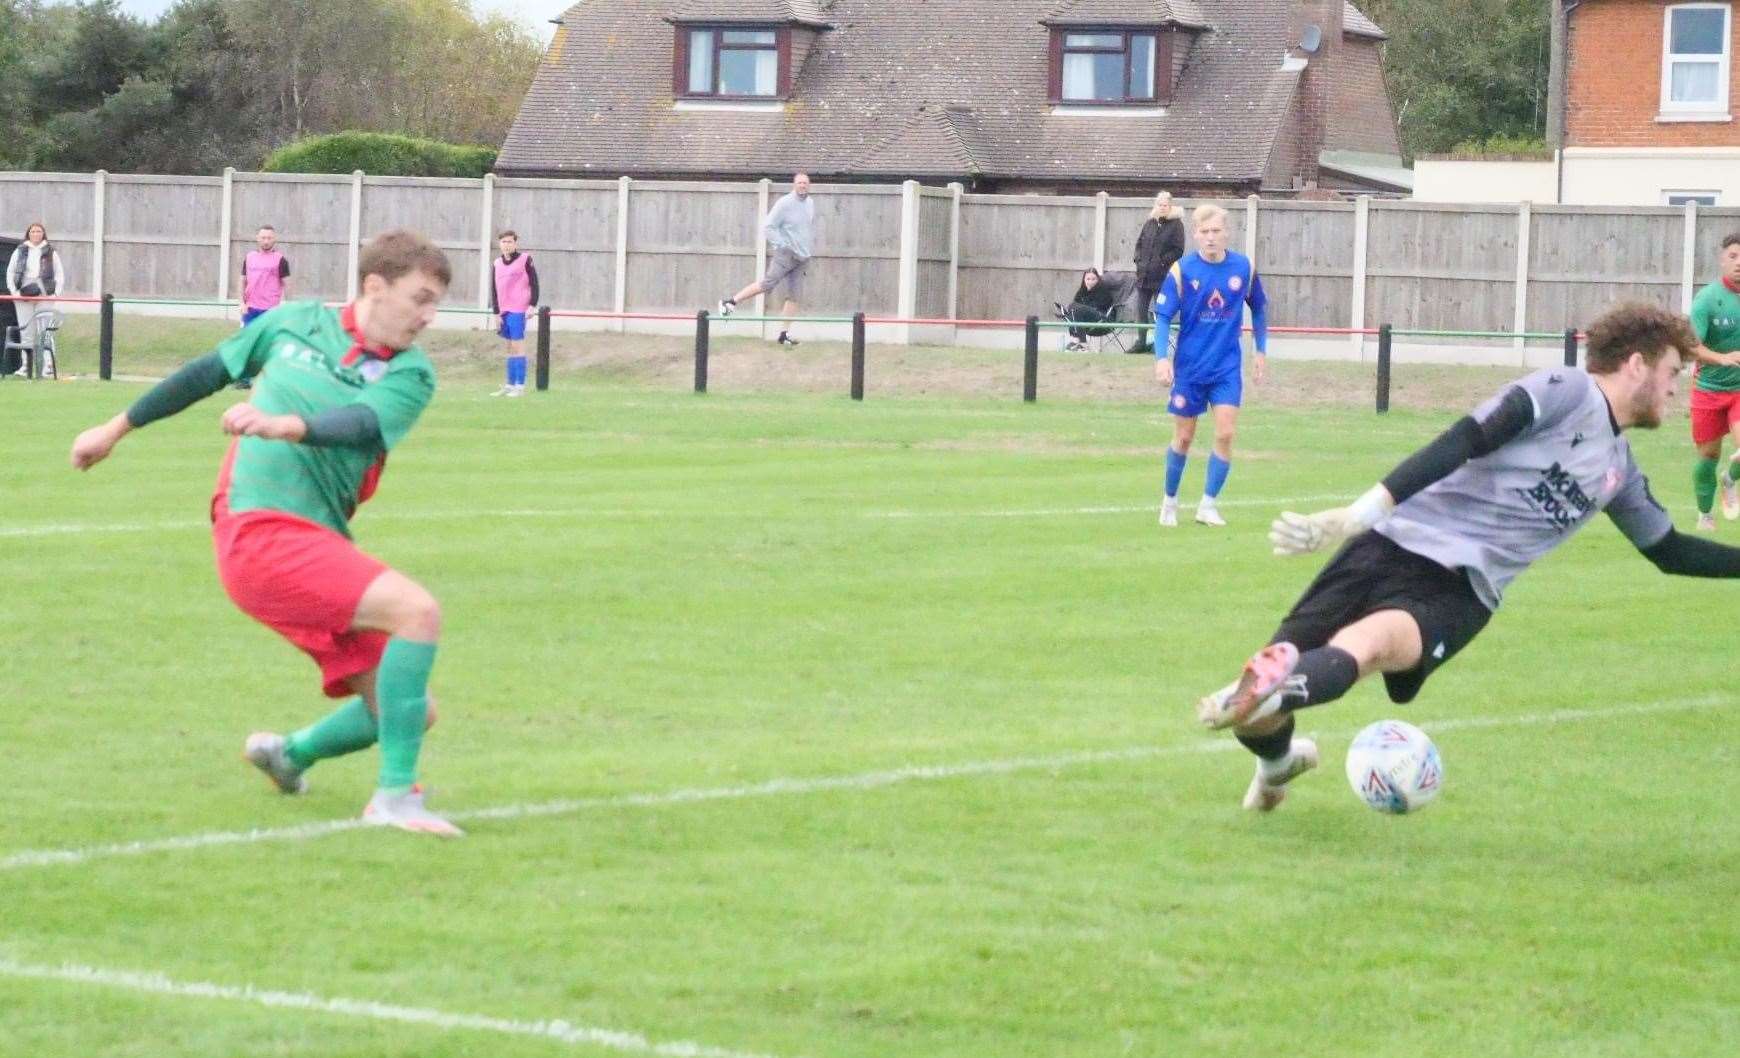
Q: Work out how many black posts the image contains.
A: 7